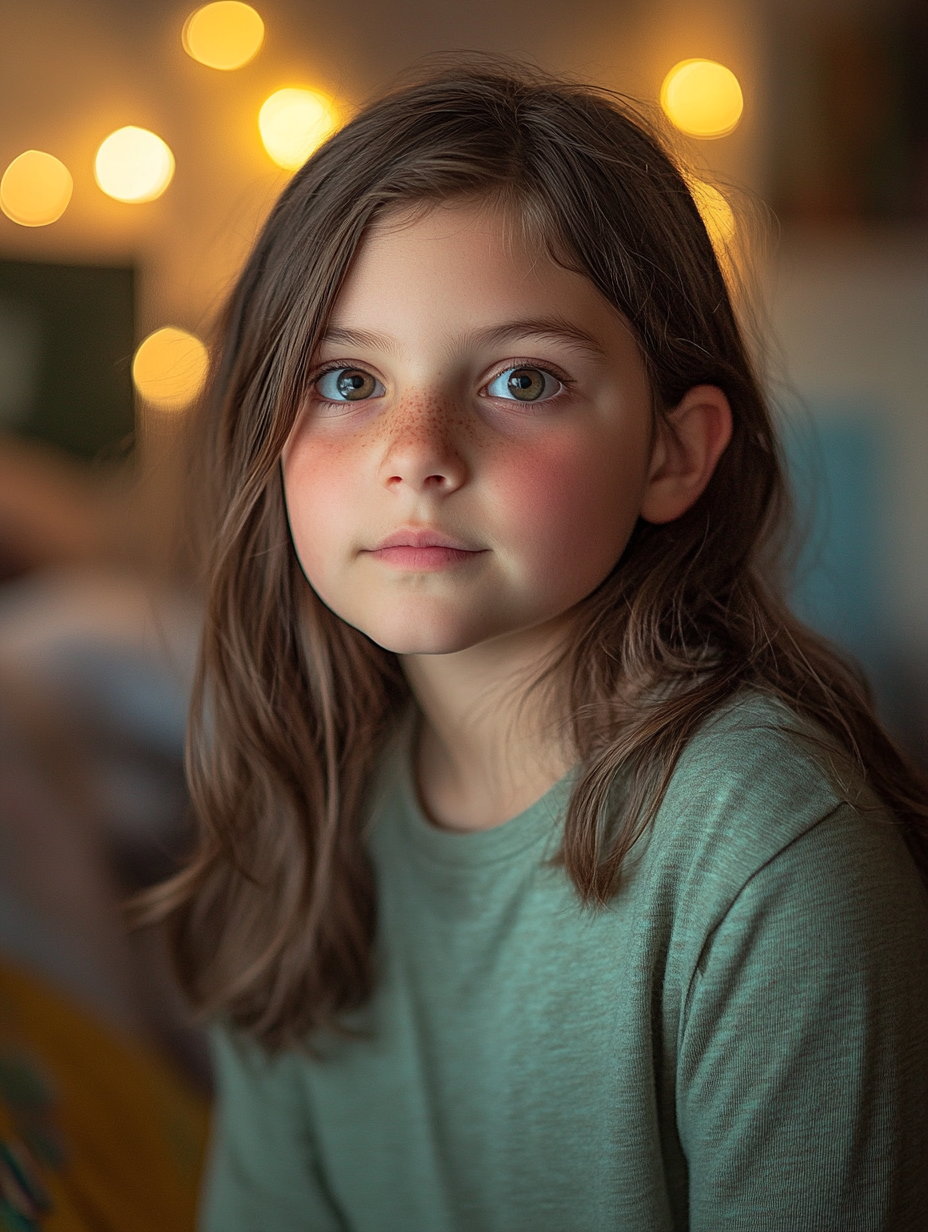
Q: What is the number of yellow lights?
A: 7